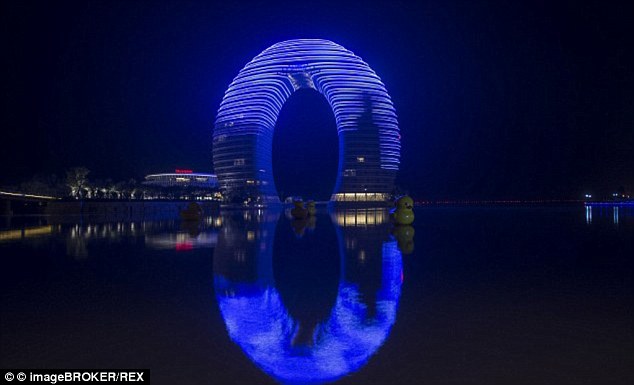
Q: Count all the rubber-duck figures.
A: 4